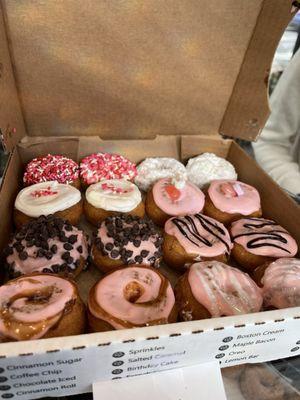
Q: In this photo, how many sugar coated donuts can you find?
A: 2